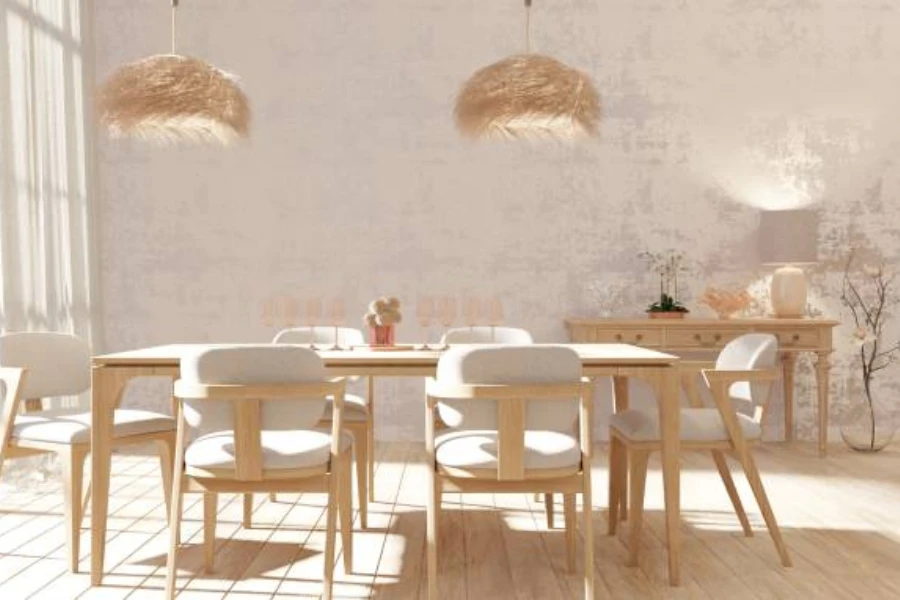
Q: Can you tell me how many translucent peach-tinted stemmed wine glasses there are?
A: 8